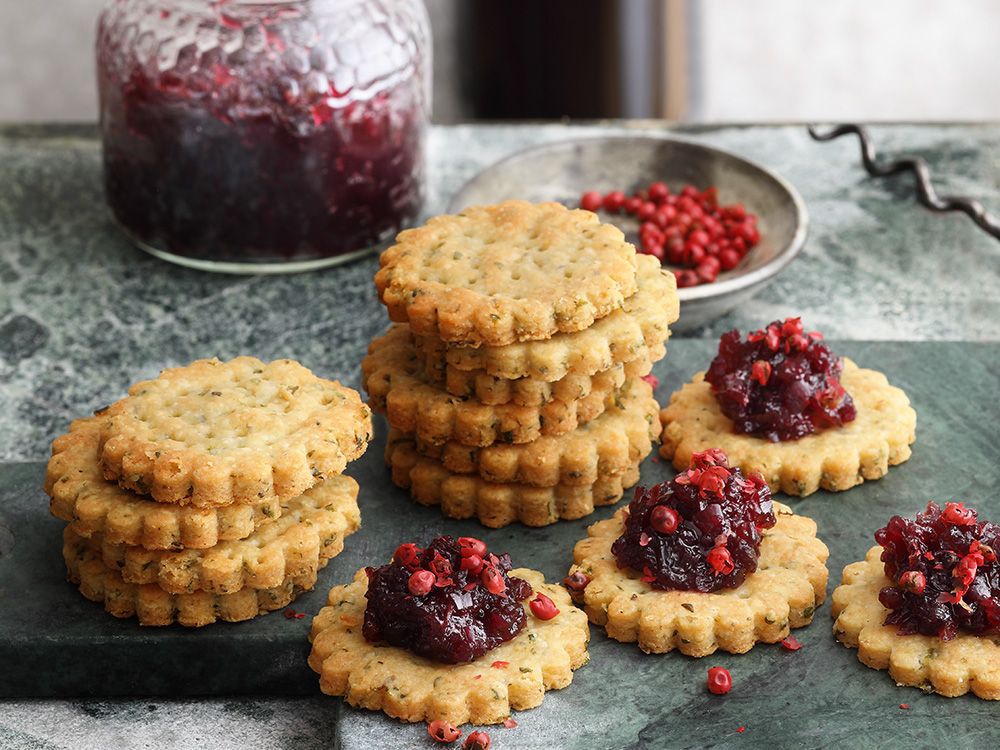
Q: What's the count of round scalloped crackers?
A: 14